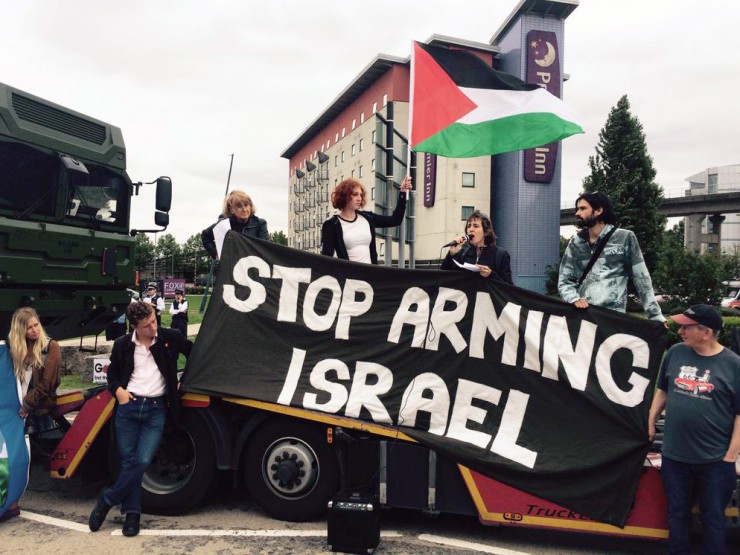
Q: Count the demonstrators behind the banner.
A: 4